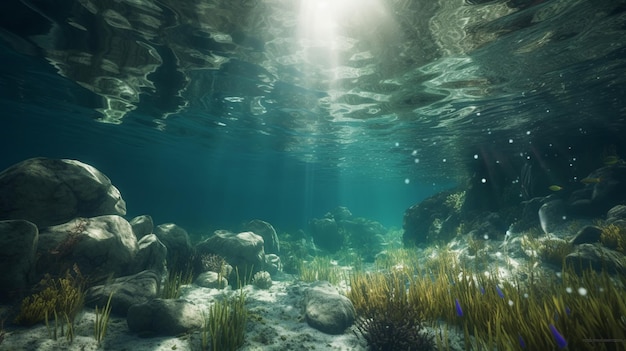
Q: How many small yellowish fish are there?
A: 3